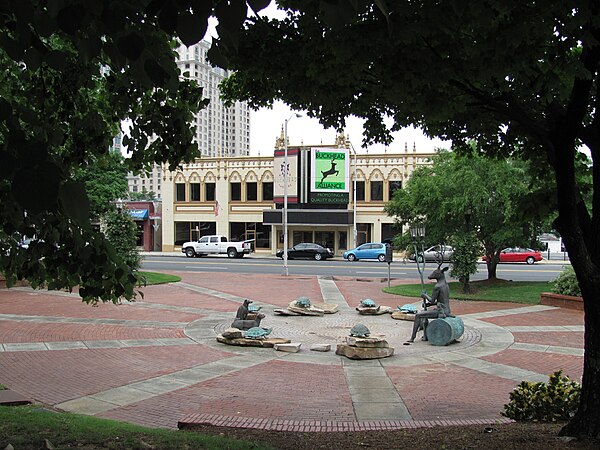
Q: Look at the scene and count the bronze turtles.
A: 6